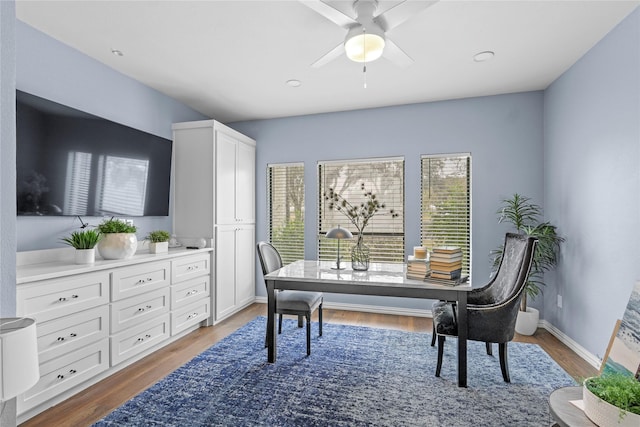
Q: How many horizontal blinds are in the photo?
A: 3